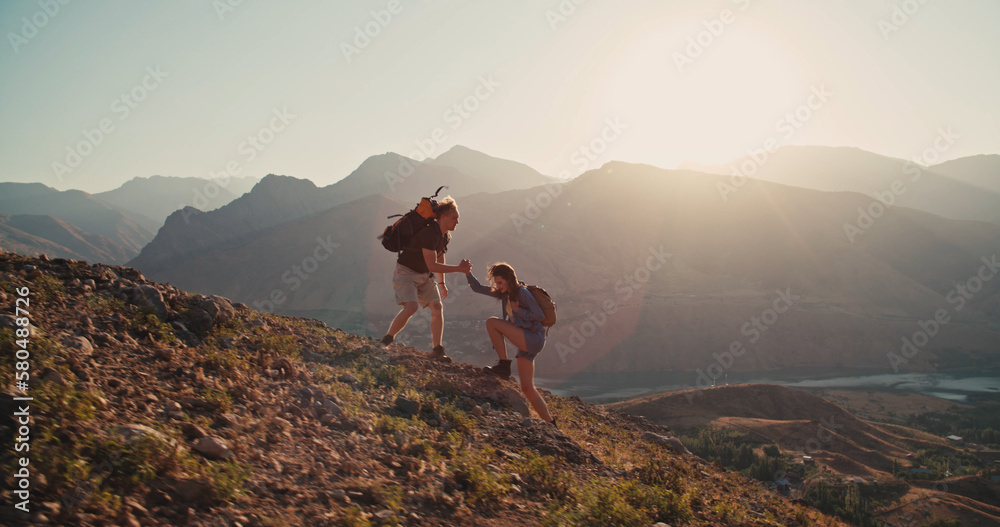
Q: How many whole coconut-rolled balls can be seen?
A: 0